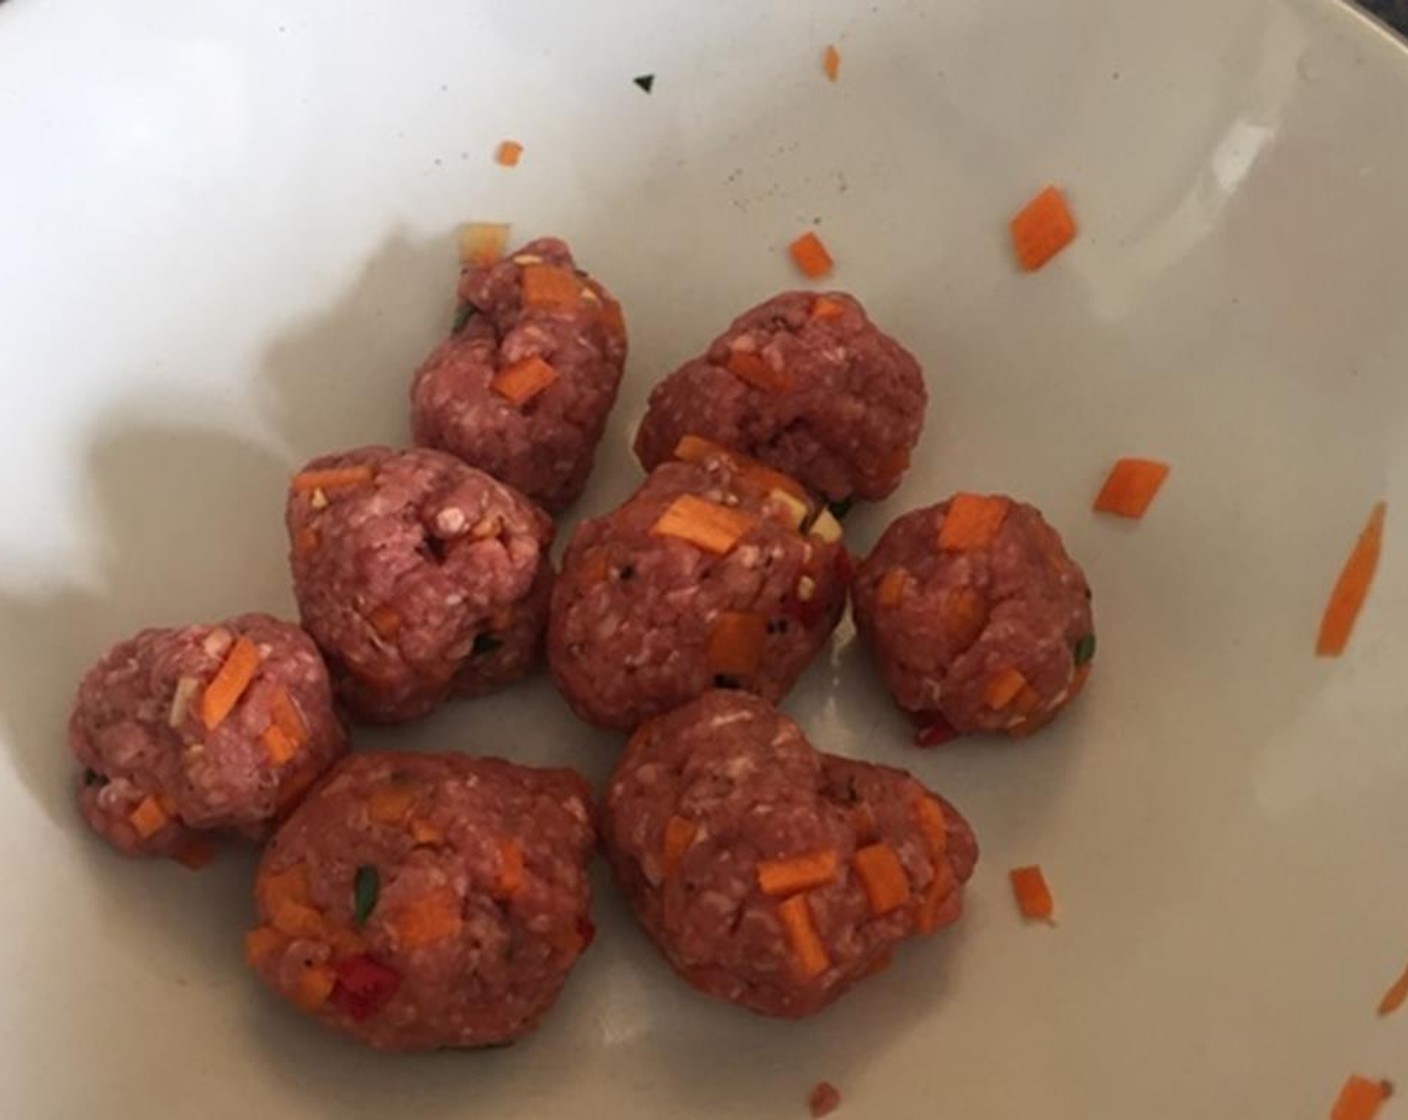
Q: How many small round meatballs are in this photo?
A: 8